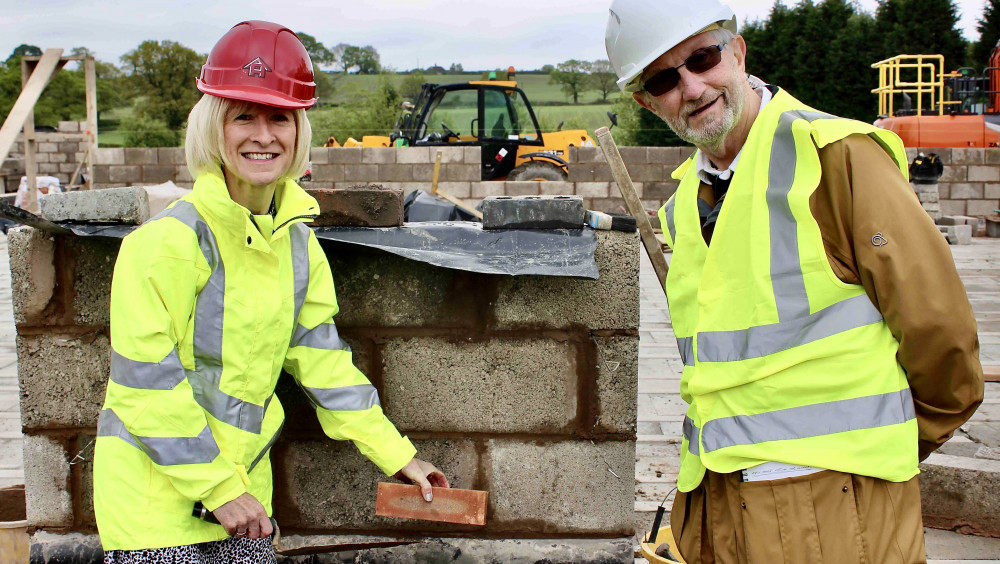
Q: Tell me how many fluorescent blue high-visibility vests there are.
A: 0